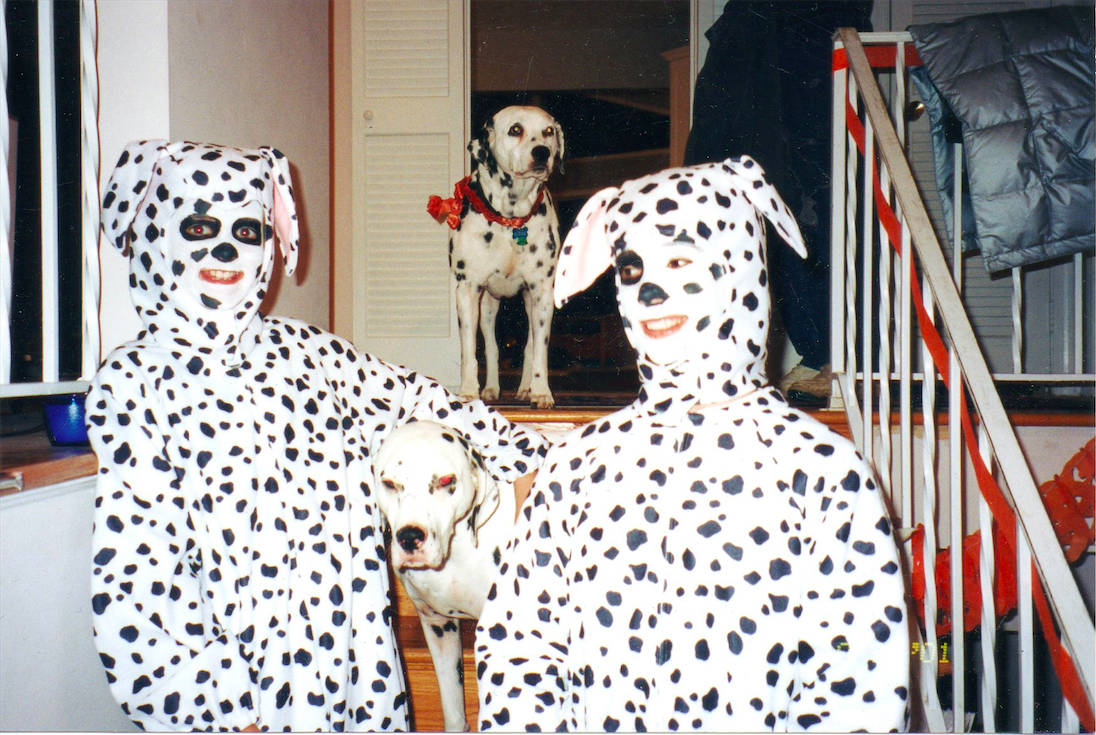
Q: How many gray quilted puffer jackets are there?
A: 1